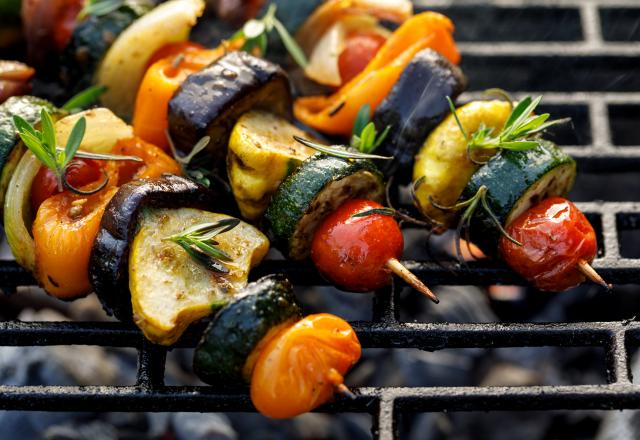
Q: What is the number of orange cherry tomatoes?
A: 1